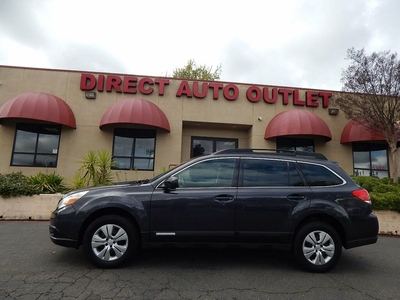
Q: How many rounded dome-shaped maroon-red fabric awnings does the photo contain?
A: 4